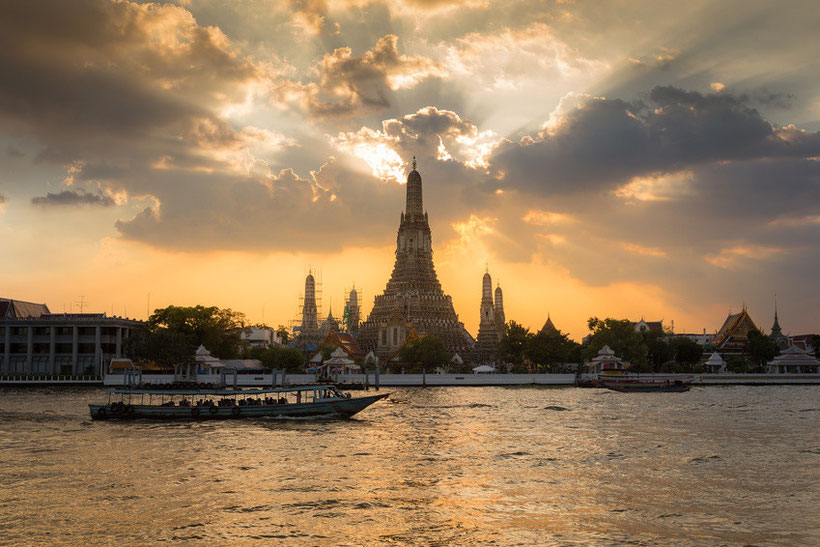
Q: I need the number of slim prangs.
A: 4